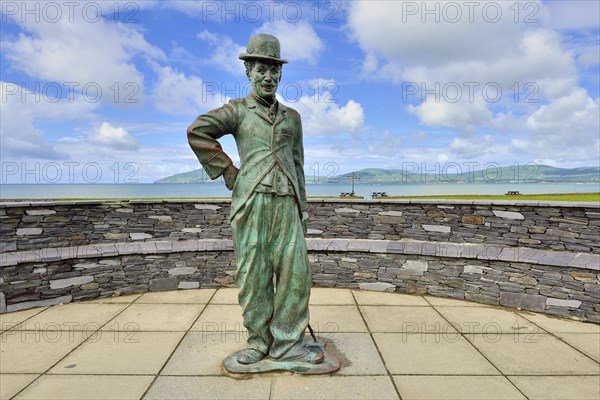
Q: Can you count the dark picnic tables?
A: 3